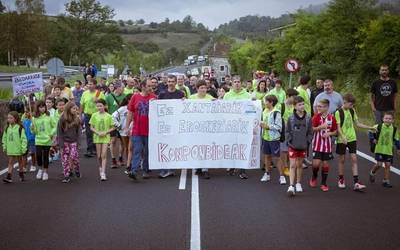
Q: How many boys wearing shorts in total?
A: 5